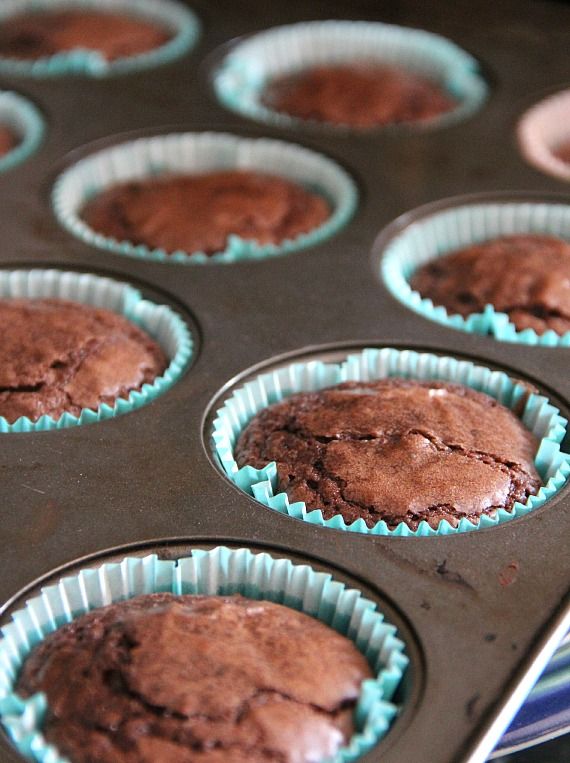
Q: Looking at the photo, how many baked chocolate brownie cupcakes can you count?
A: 9